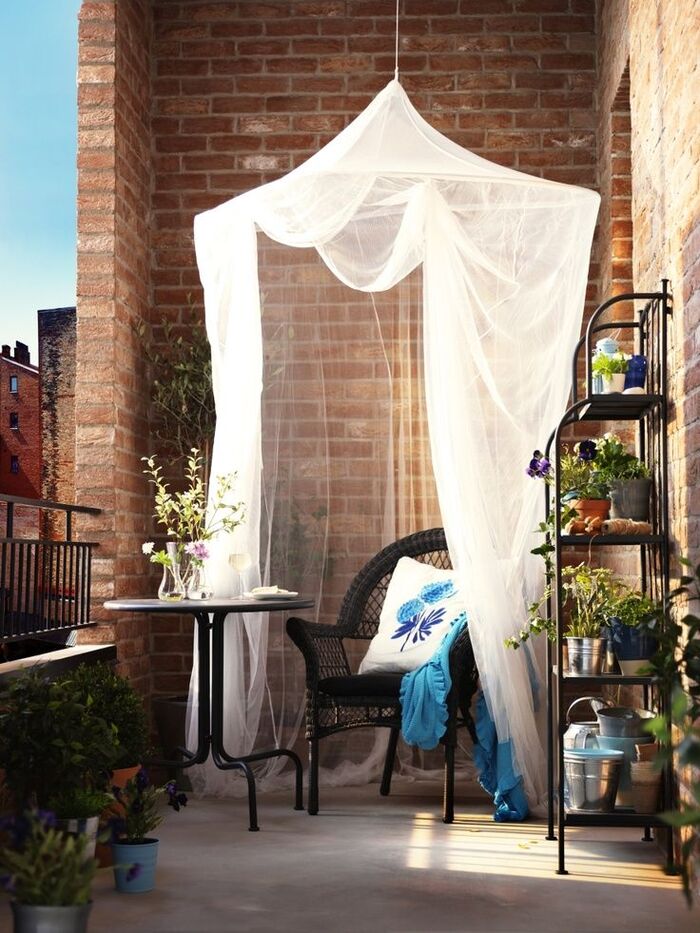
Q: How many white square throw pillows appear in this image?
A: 1